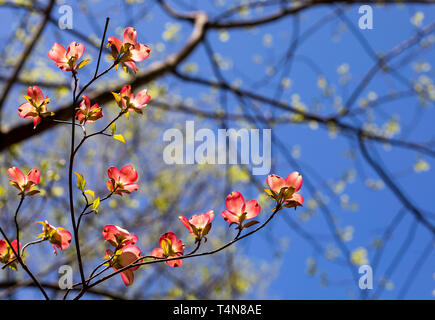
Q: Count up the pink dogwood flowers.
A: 15